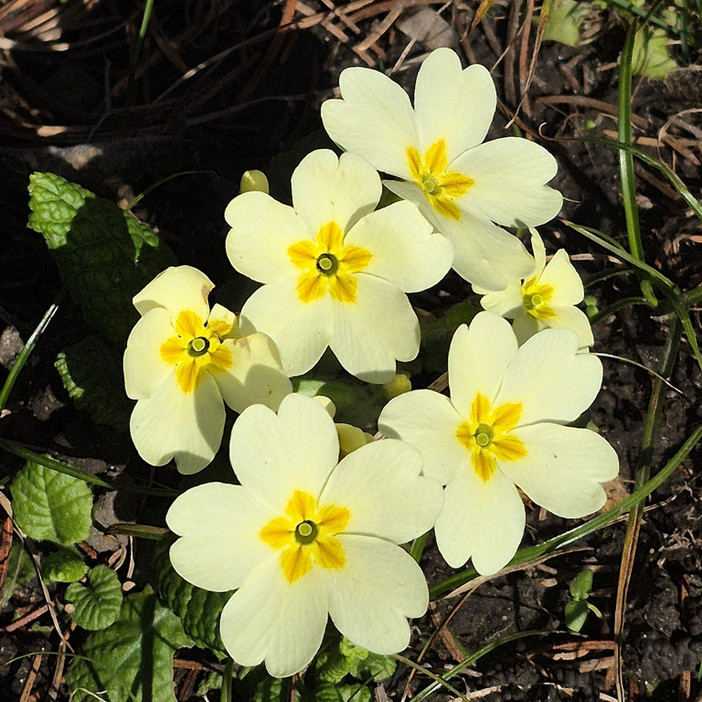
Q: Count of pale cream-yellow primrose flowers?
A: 6